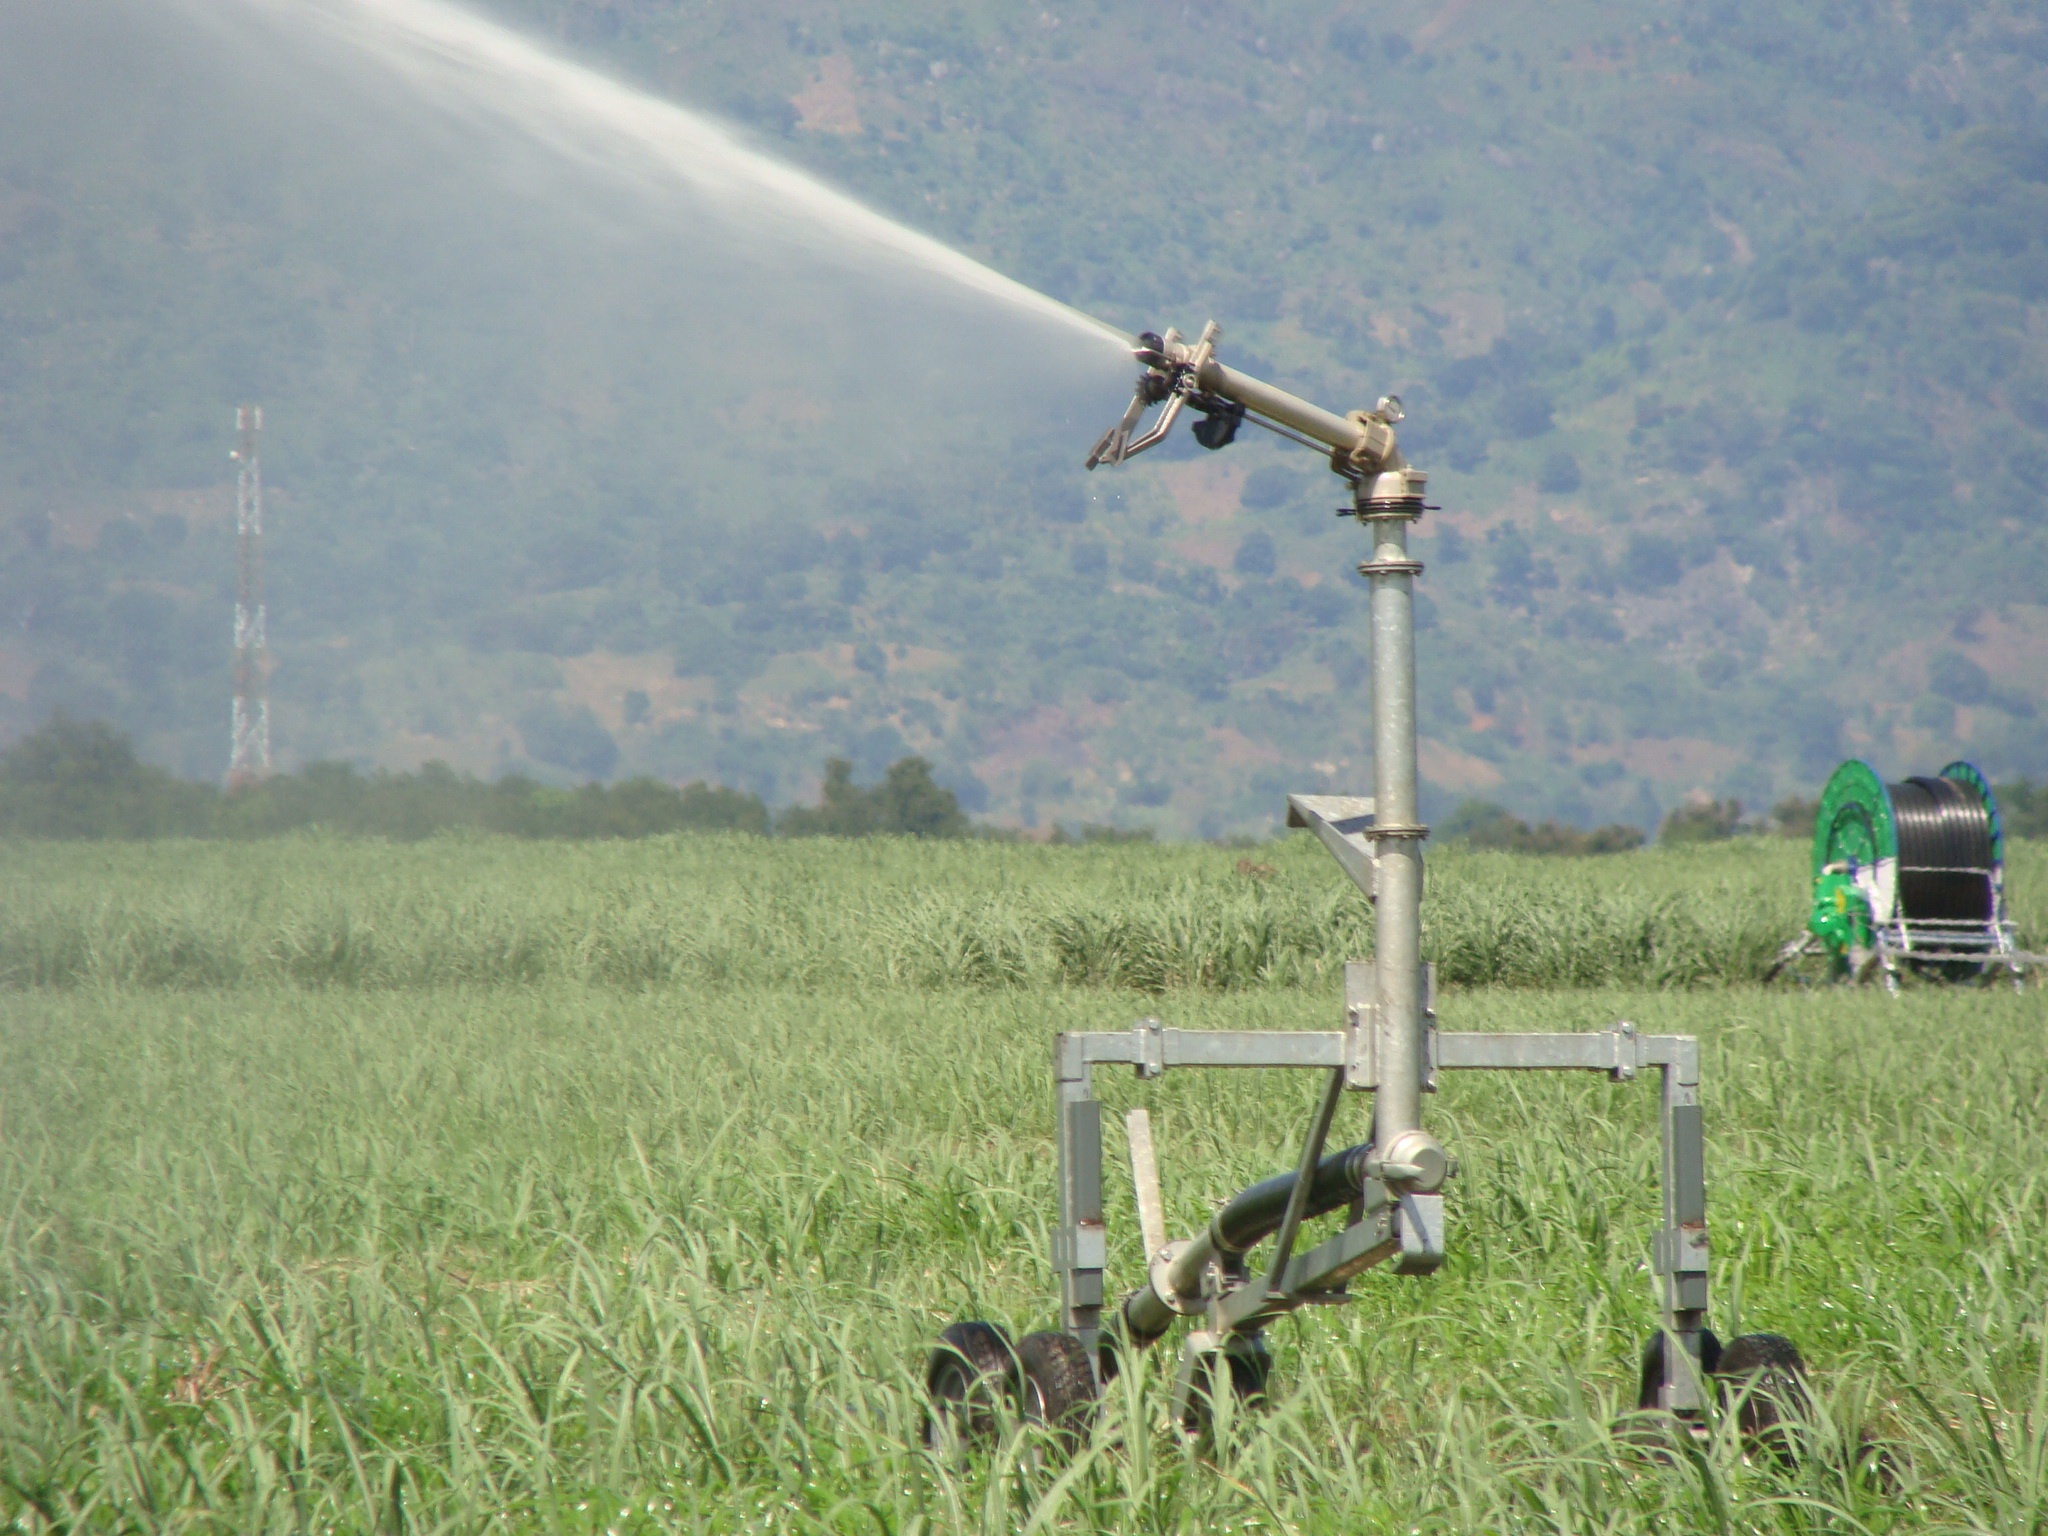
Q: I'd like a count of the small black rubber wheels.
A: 5